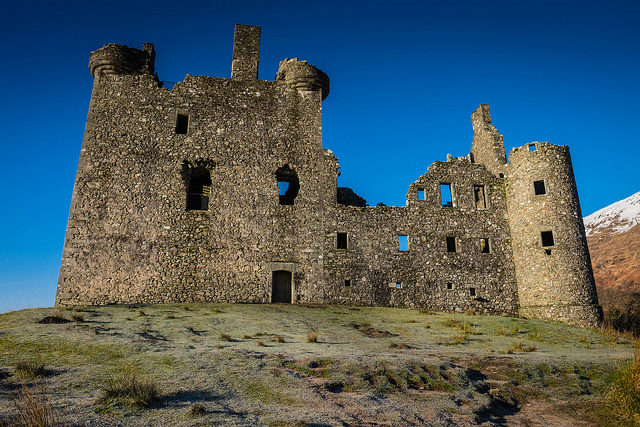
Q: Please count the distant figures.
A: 0